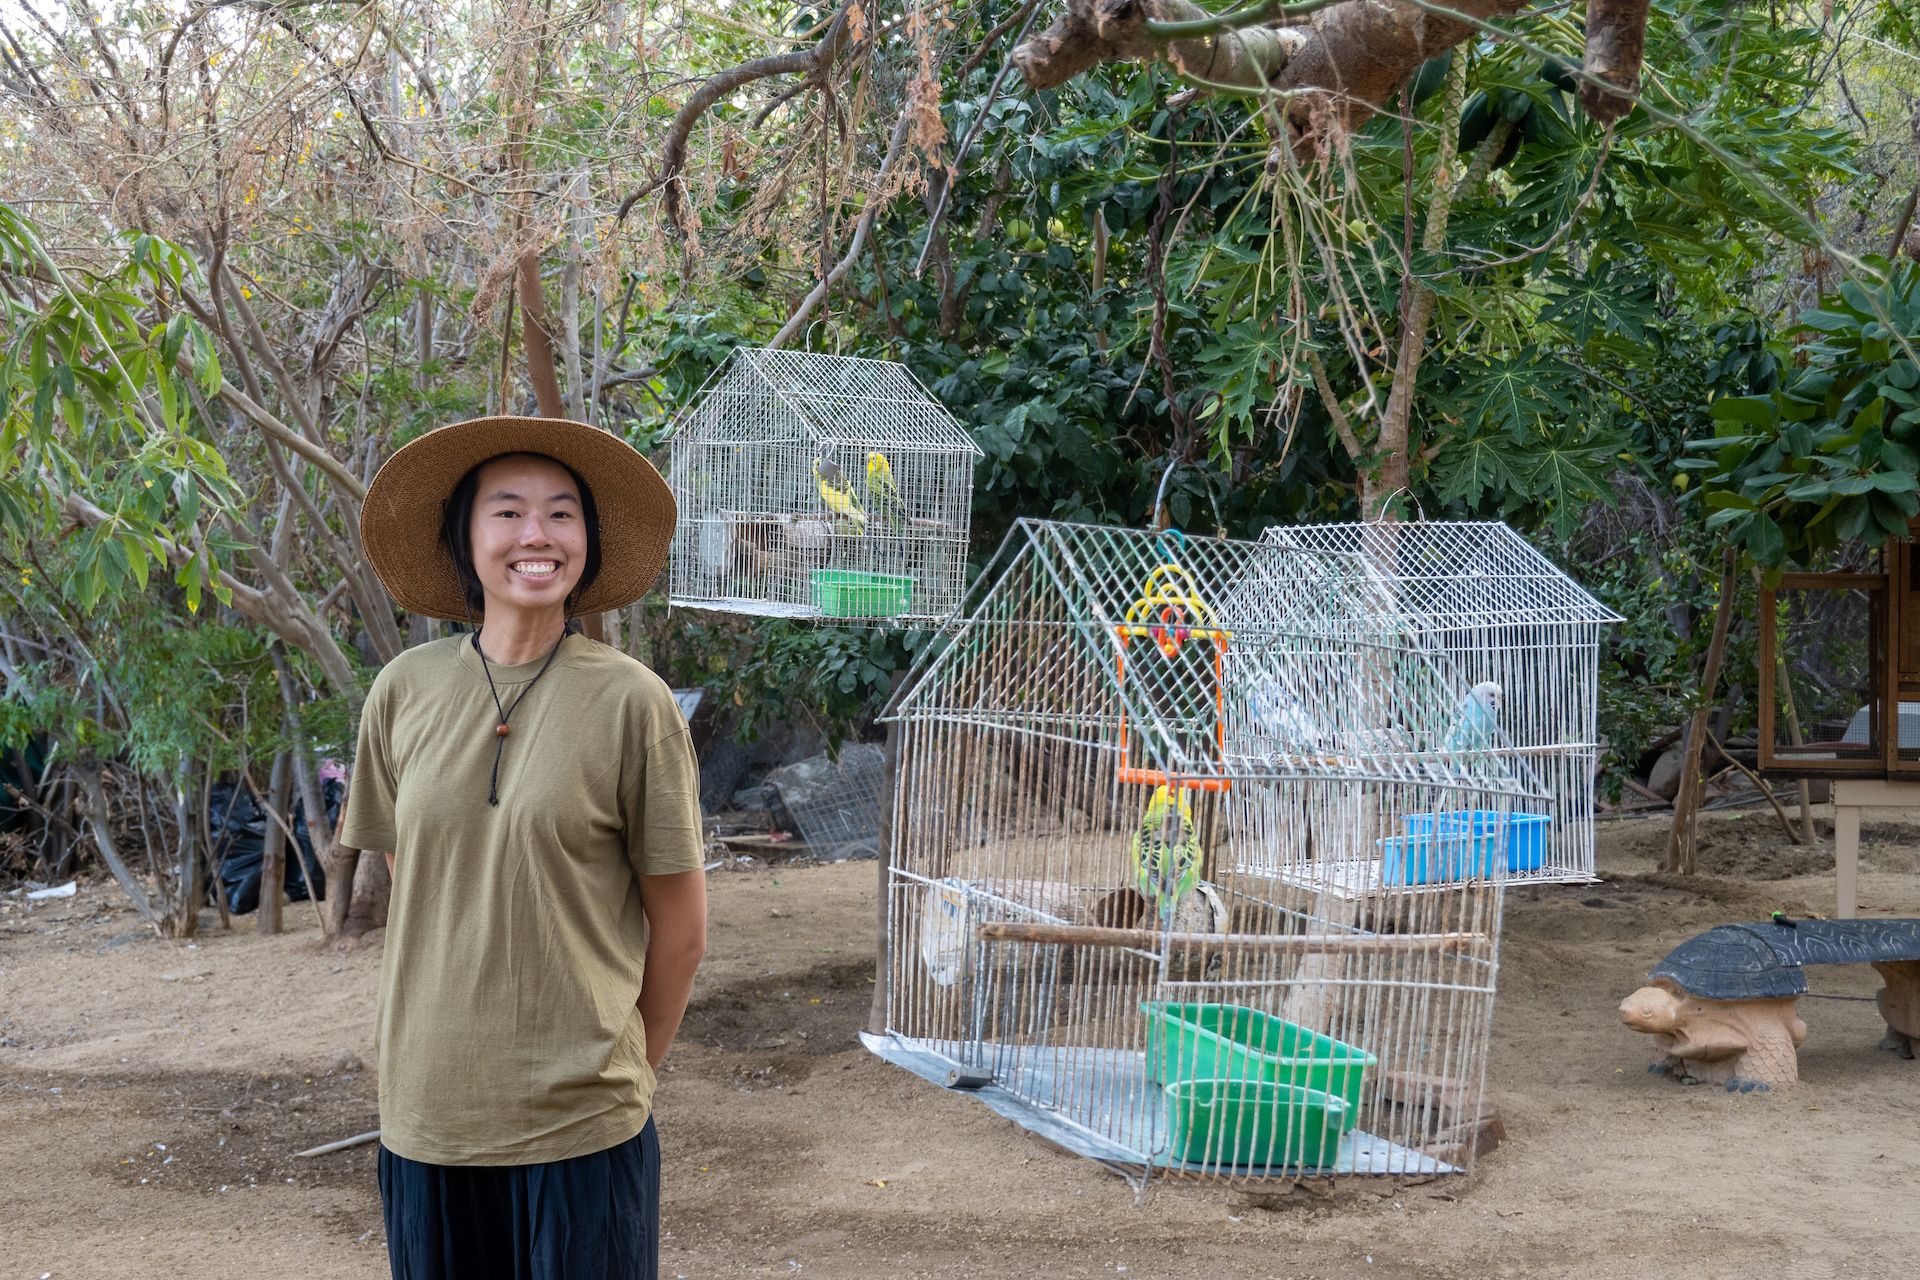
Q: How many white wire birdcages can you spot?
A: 3